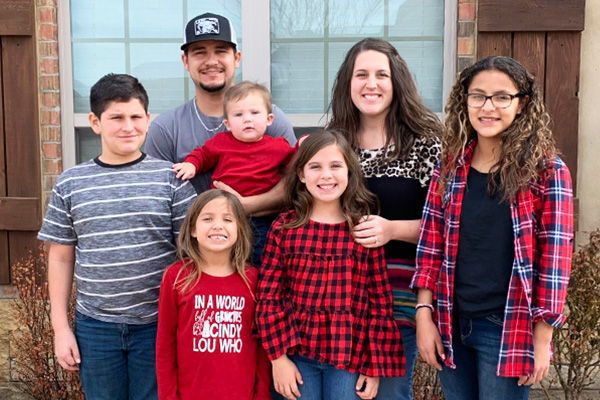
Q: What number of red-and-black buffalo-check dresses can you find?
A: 1